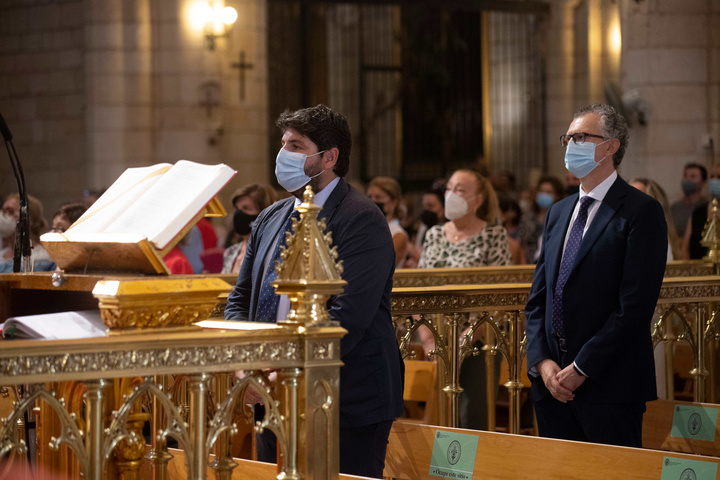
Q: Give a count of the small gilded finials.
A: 2